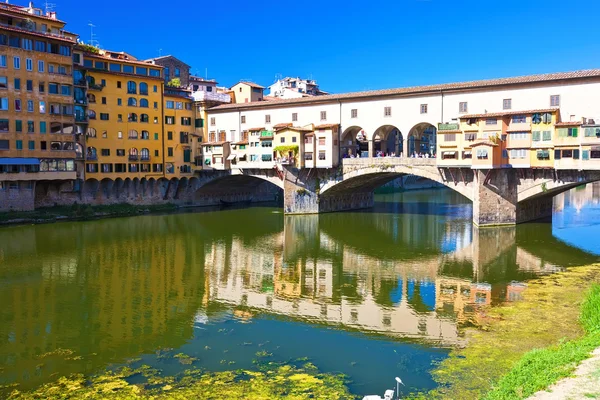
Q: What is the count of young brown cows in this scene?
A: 0